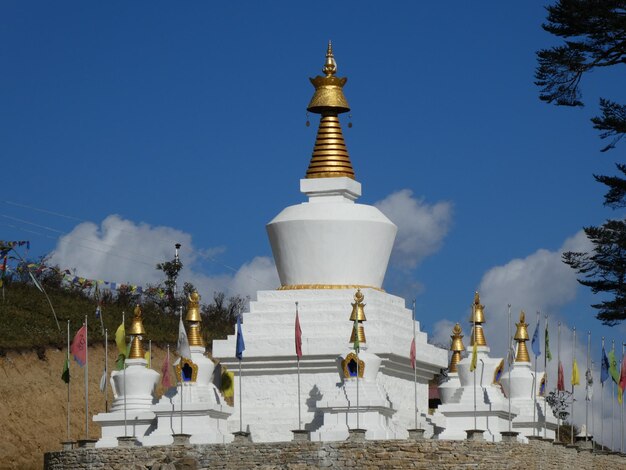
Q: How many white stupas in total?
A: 7